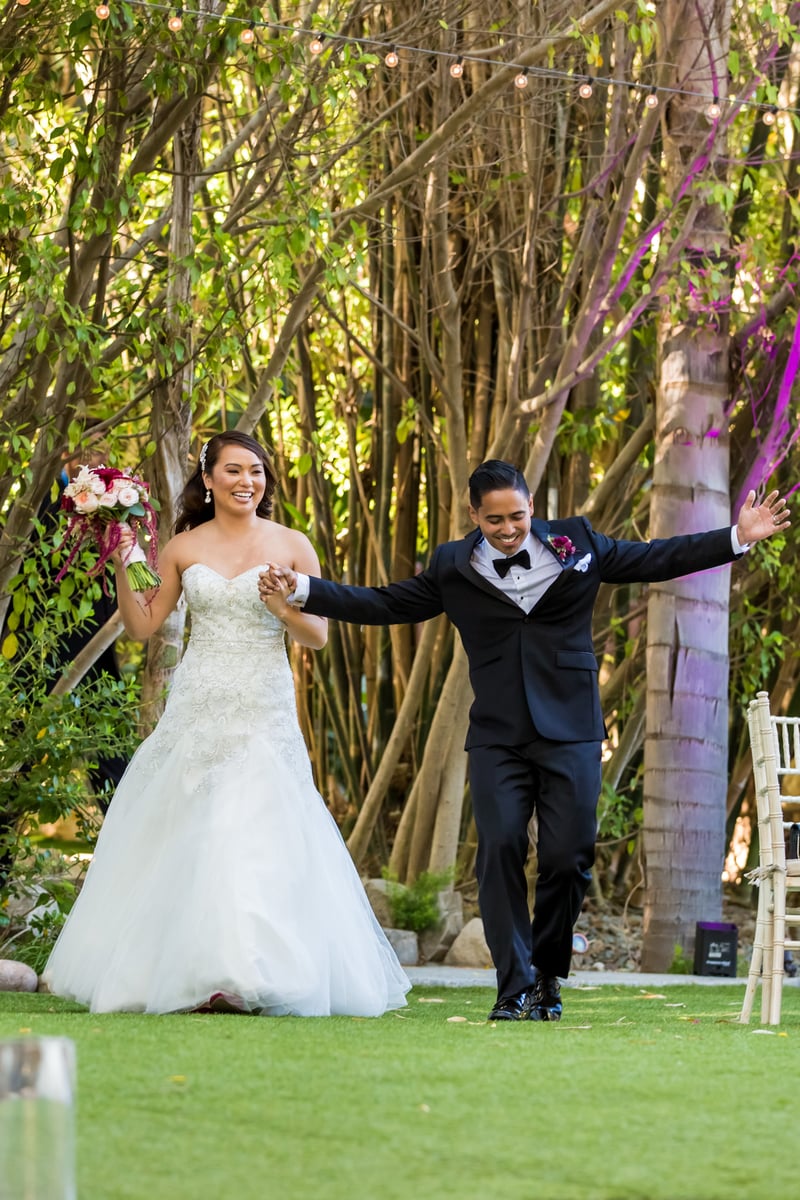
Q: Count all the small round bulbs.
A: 12